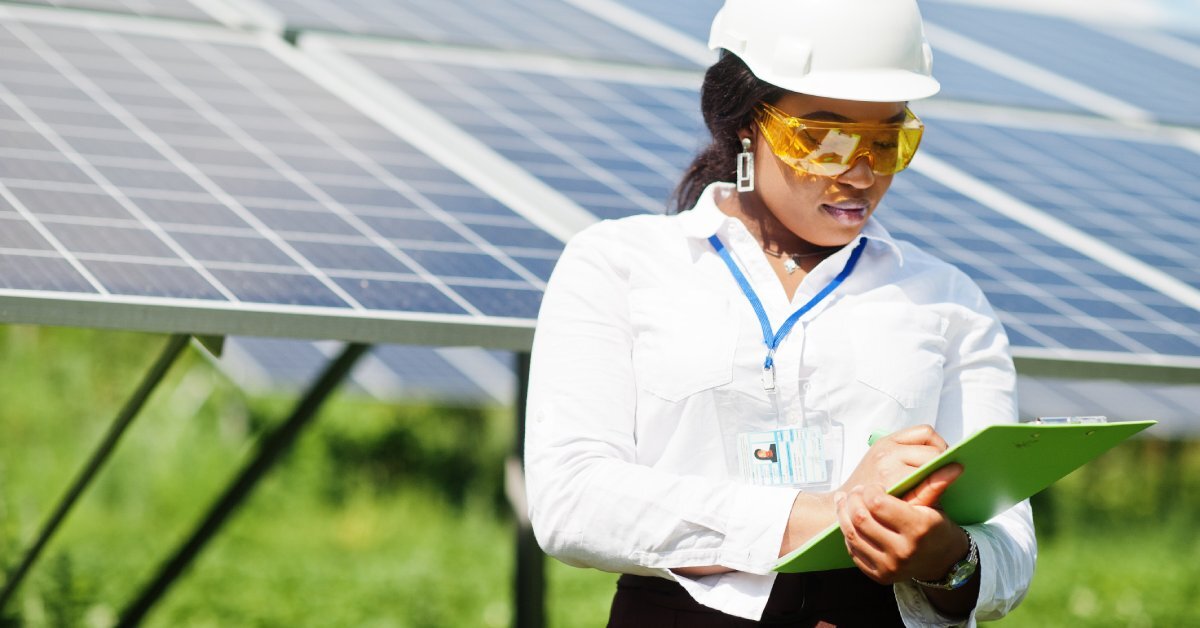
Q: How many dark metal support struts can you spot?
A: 3